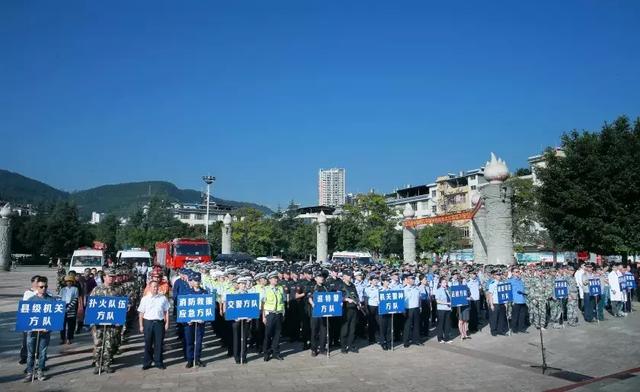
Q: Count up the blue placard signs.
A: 12